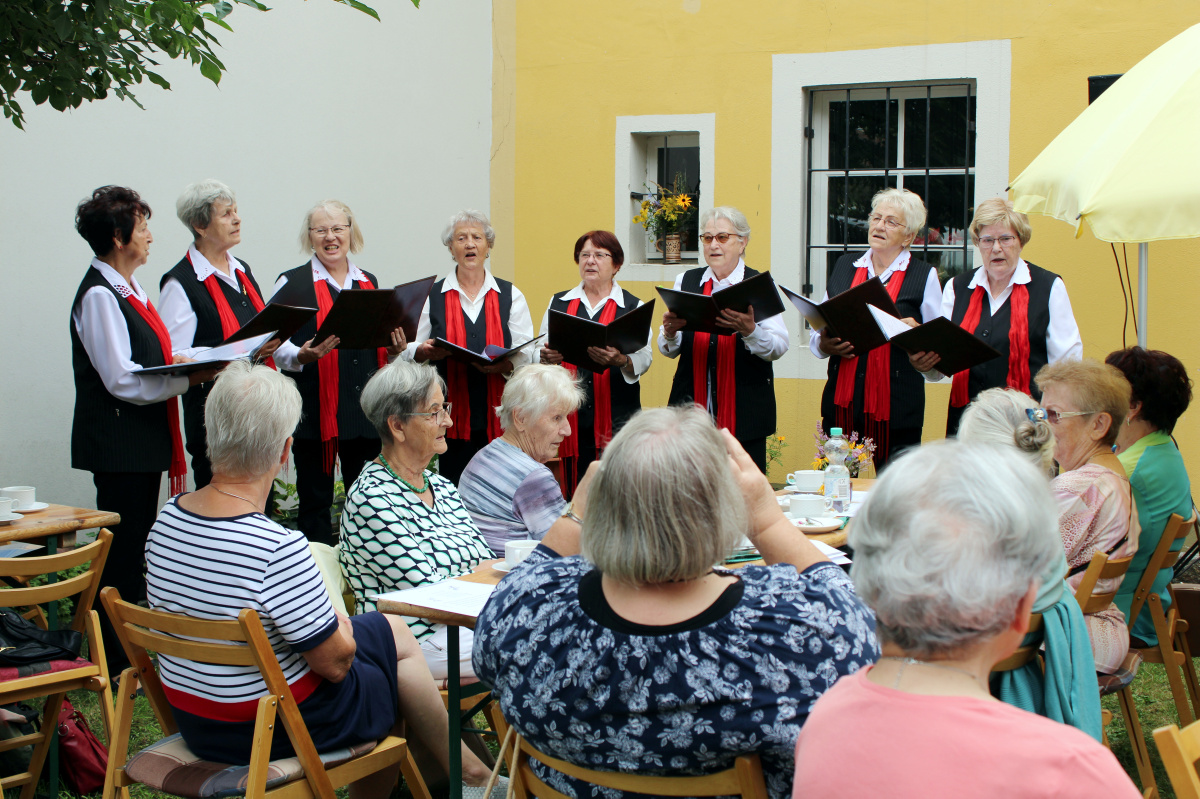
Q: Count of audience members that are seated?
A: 8